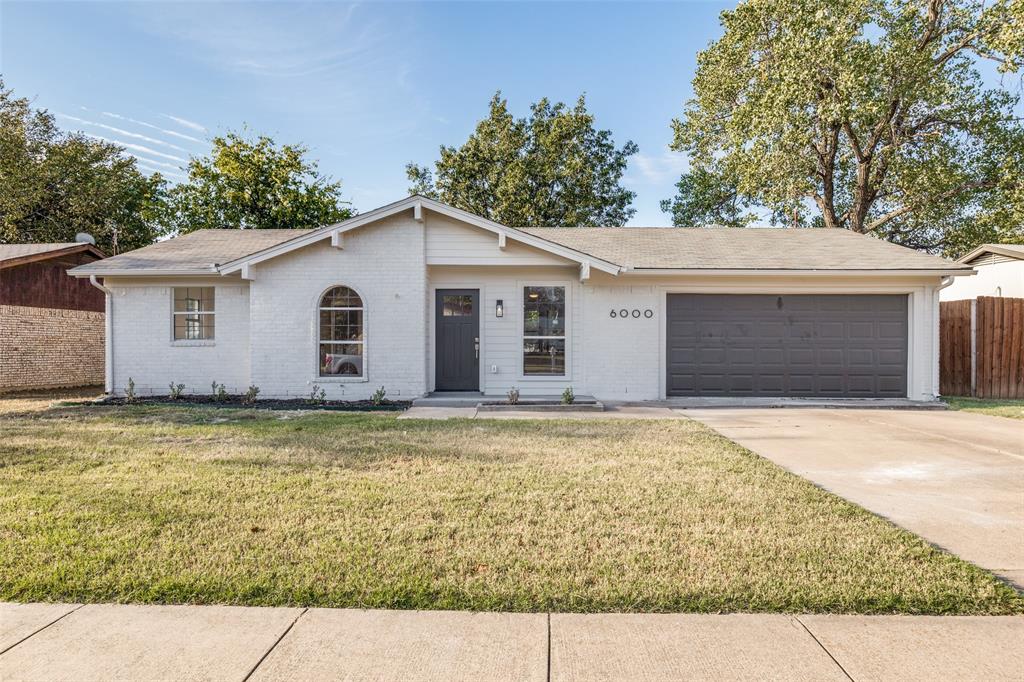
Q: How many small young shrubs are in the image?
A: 8